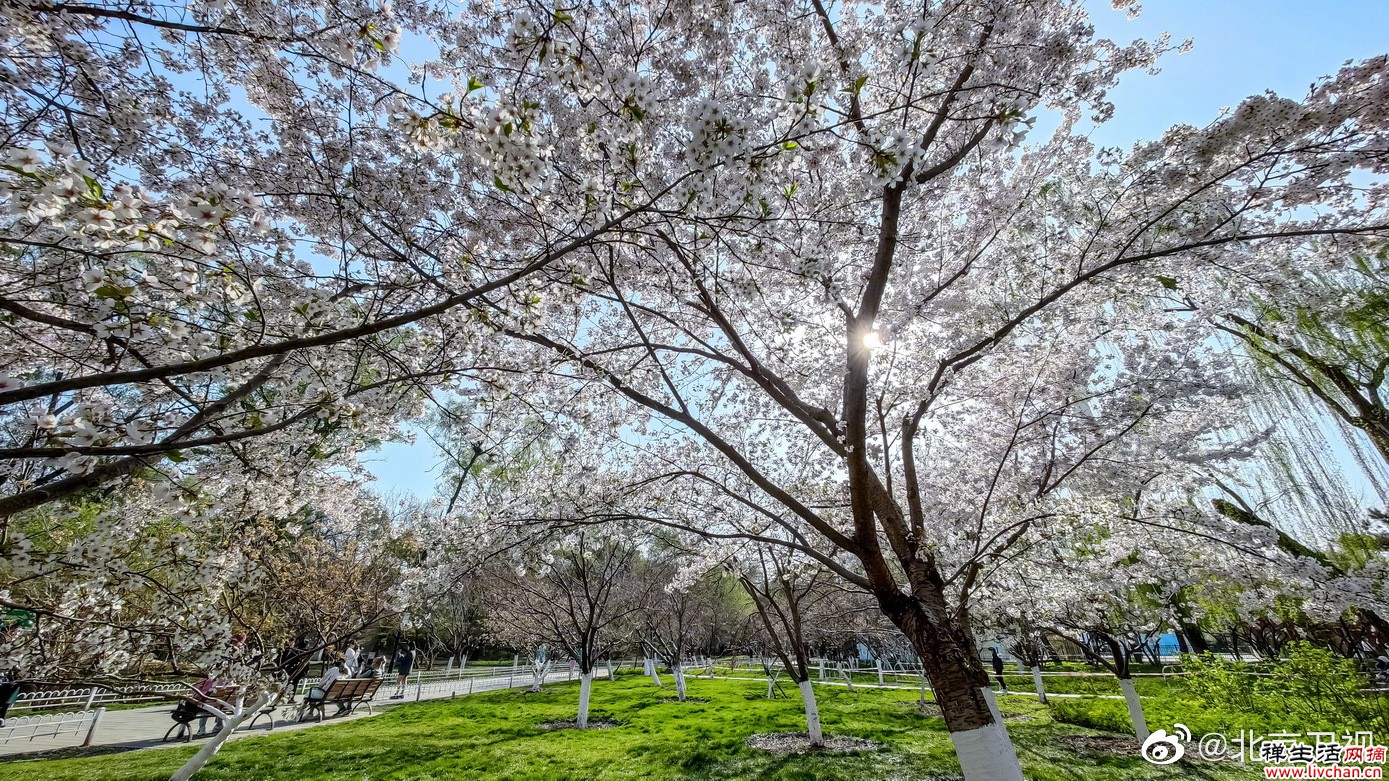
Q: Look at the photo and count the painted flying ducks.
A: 0